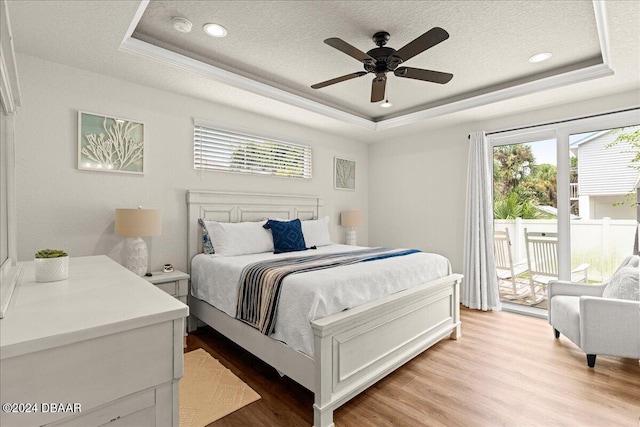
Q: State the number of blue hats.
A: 0